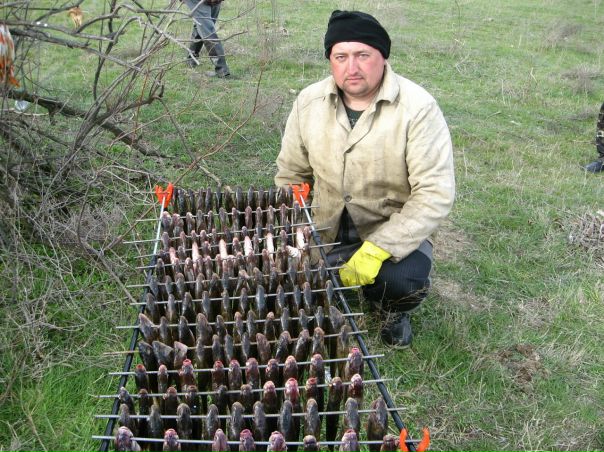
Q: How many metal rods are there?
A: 13